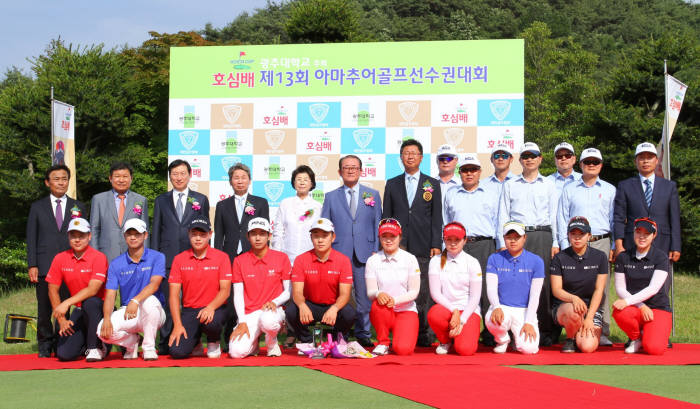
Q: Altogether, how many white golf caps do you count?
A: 12